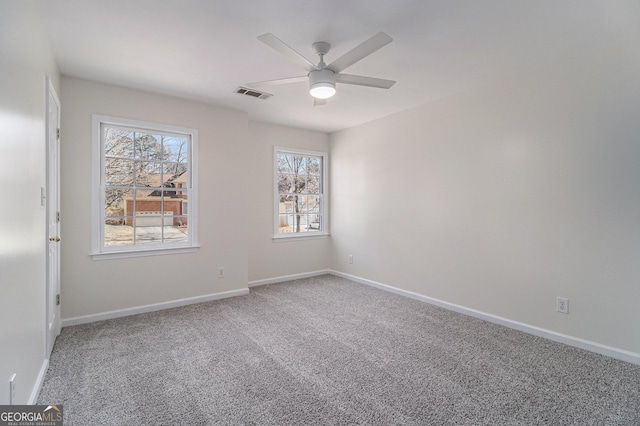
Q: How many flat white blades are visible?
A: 5